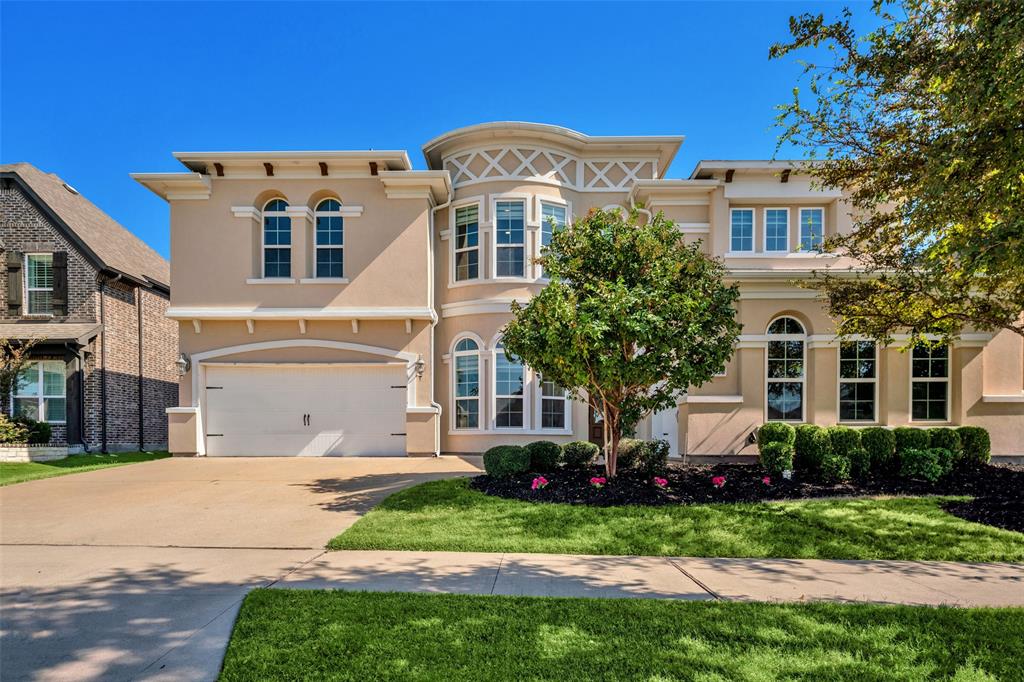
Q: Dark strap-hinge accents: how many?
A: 4